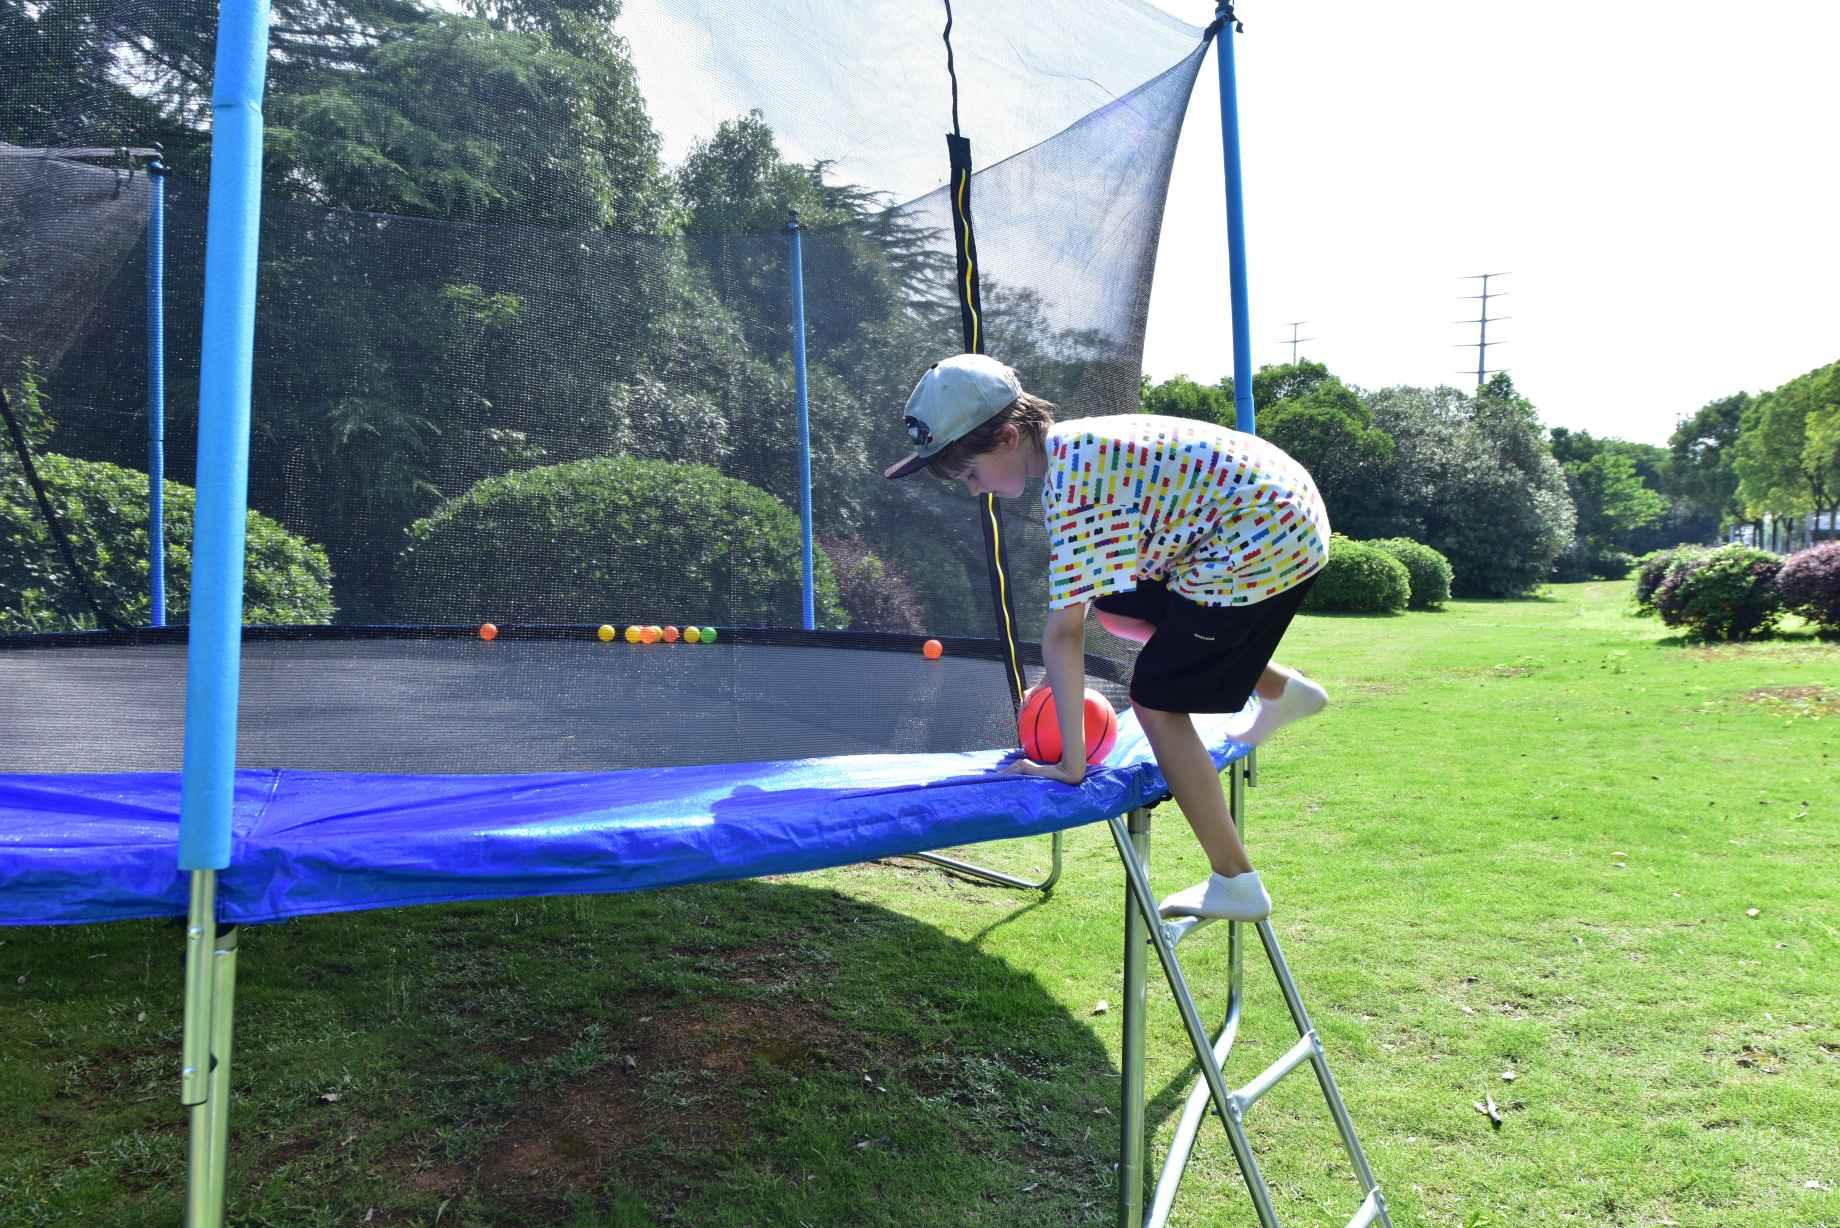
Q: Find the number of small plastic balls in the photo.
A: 9